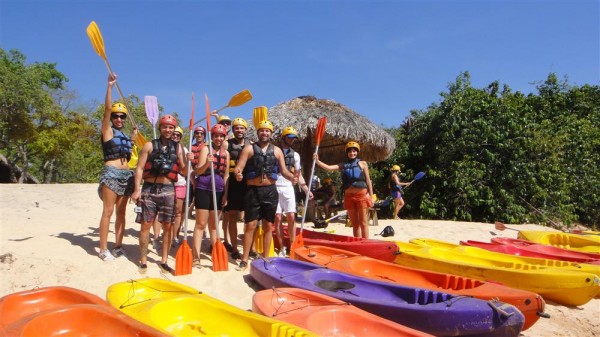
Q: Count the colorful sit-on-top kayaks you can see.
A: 11